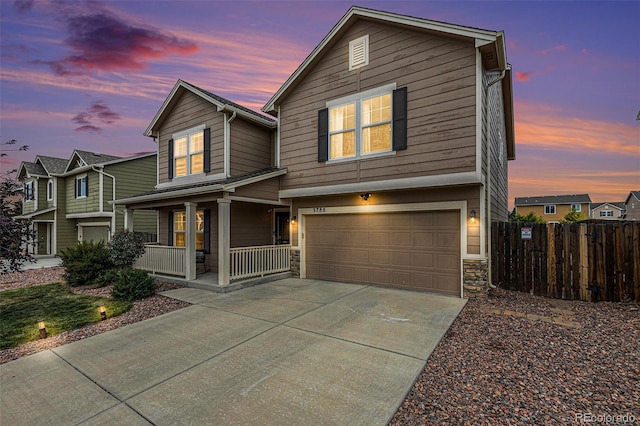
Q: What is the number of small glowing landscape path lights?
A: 2